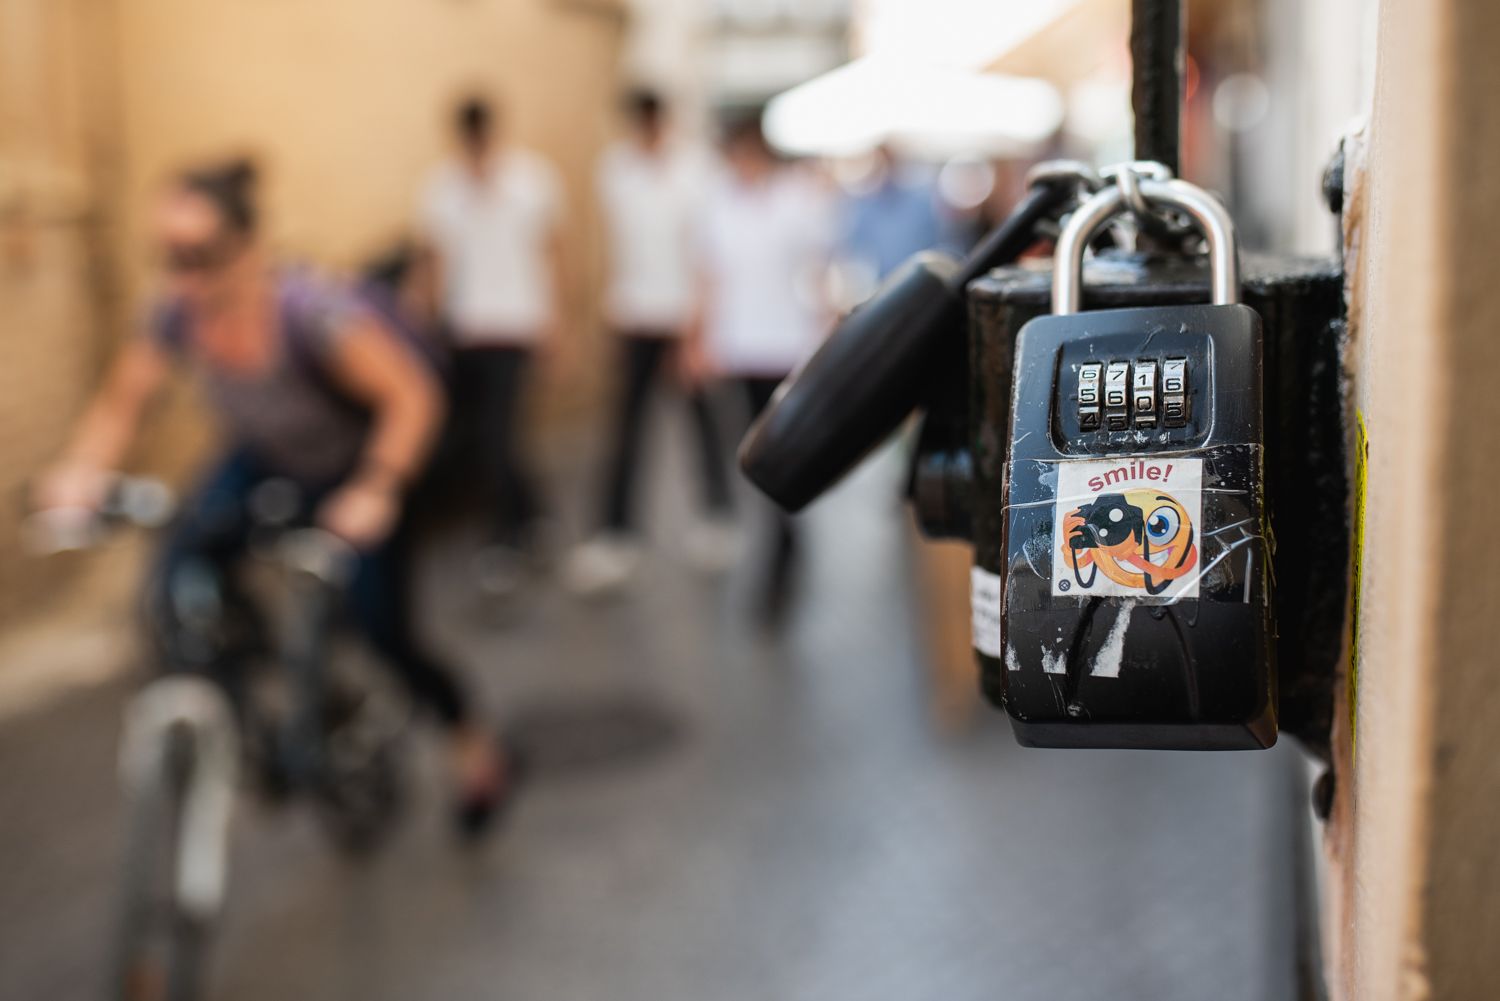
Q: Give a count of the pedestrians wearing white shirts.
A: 3